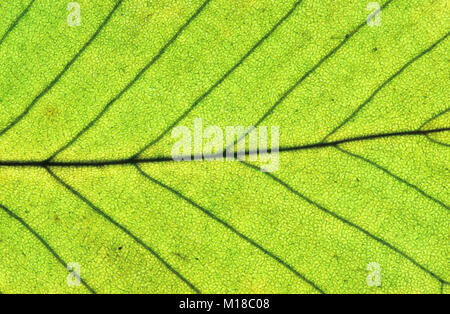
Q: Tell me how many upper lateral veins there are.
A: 7